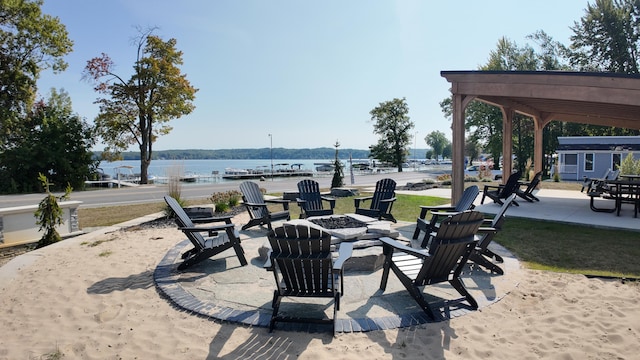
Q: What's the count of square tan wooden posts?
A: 3